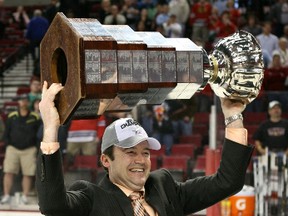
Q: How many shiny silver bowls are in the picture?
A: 1